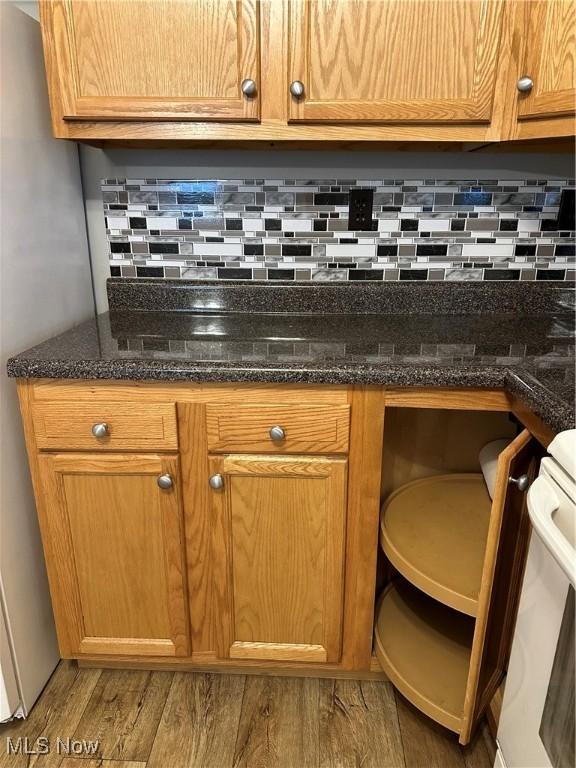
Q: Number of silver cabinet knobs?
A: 8